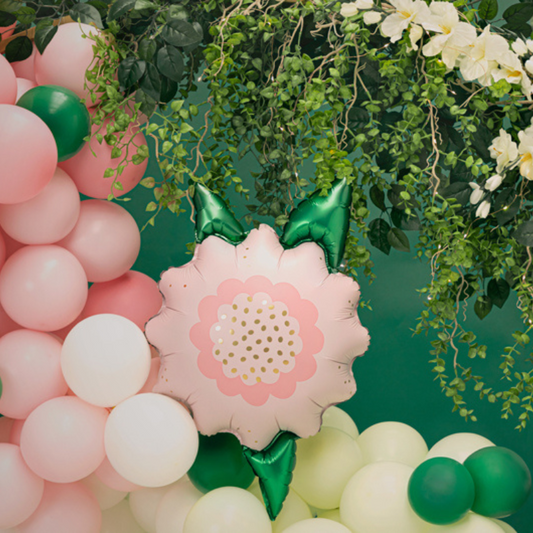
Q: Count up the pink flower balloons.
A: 1